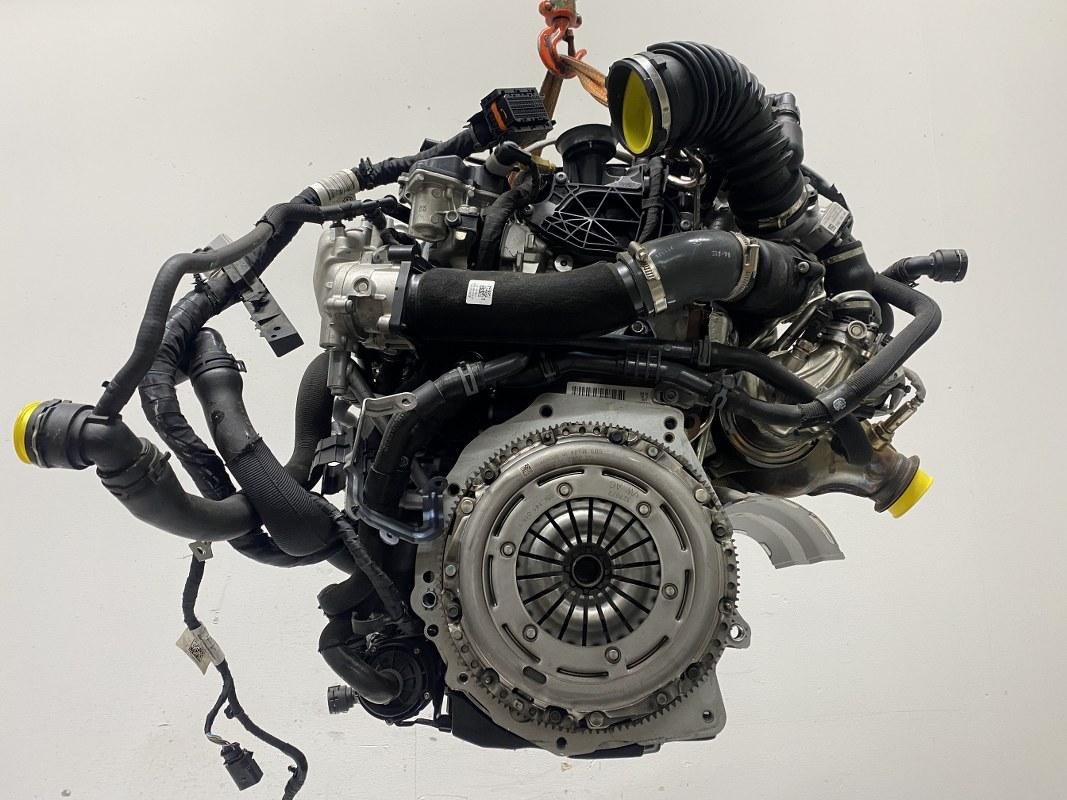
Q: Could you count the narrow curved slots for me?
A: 9